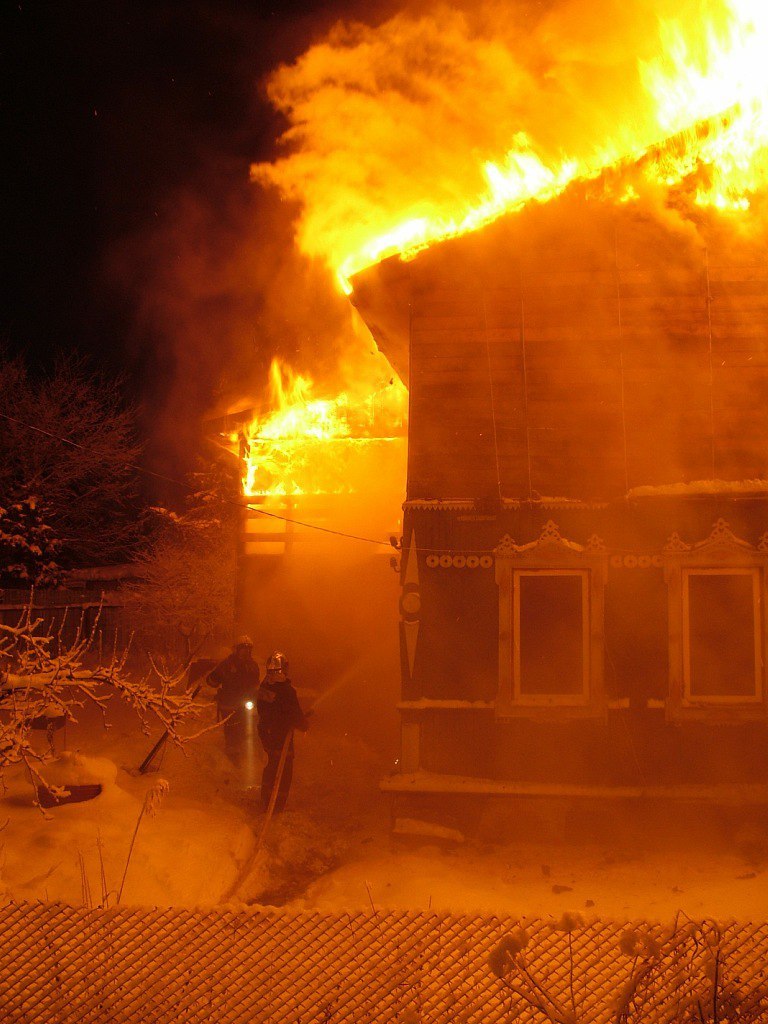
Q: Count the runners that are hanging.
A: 0